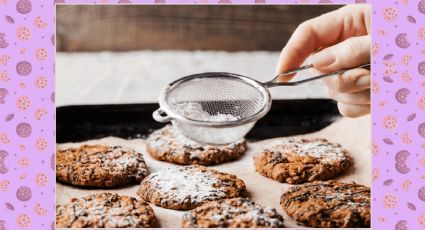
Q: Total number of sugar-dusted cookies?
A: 7